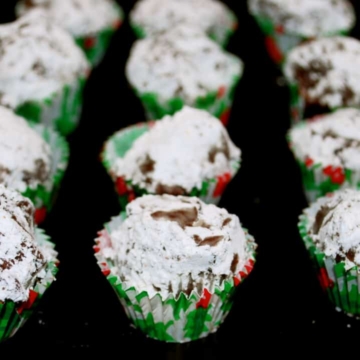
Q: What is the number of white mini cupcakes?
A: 12